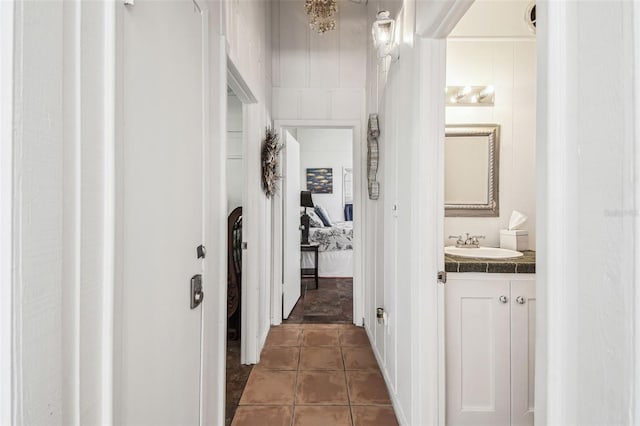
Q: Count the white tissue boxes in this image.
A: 1